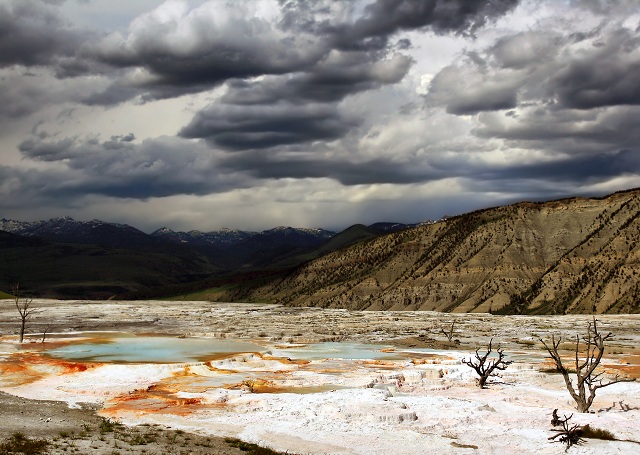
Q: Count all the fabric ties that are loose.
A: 0